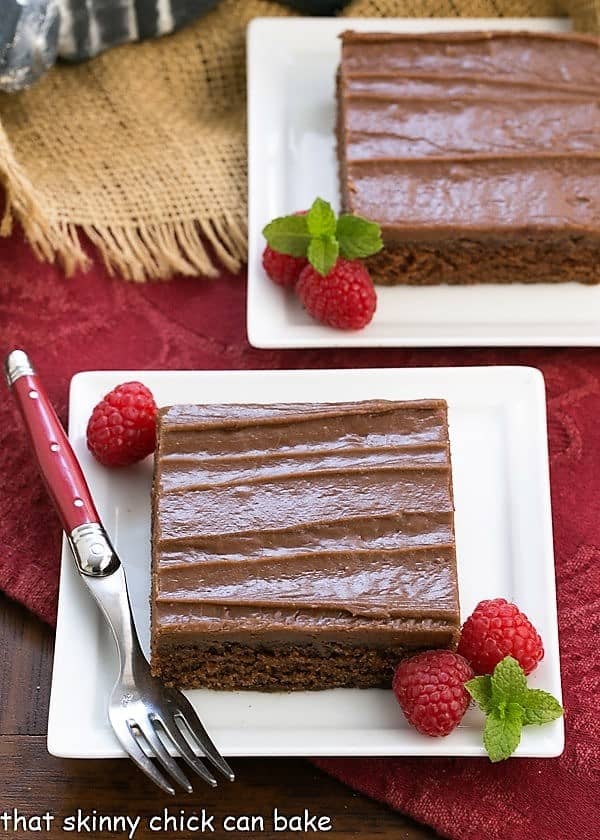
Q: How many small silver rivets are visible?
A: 3